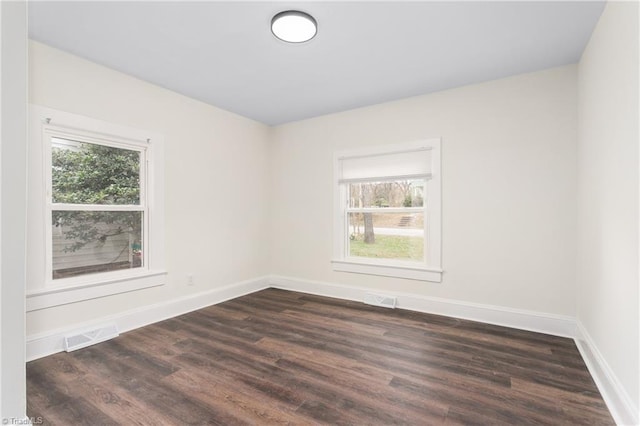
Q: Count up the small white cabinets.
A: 0